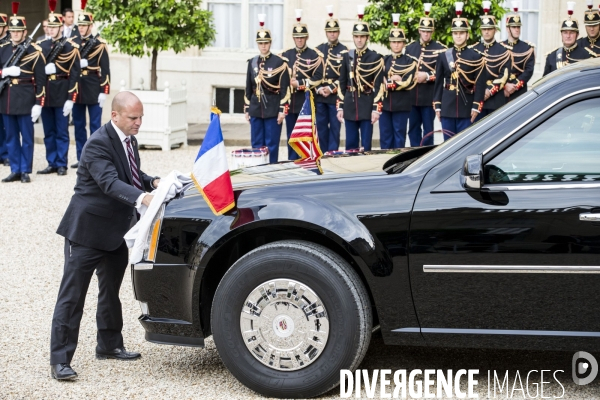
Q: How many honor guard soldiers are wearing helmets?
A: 15